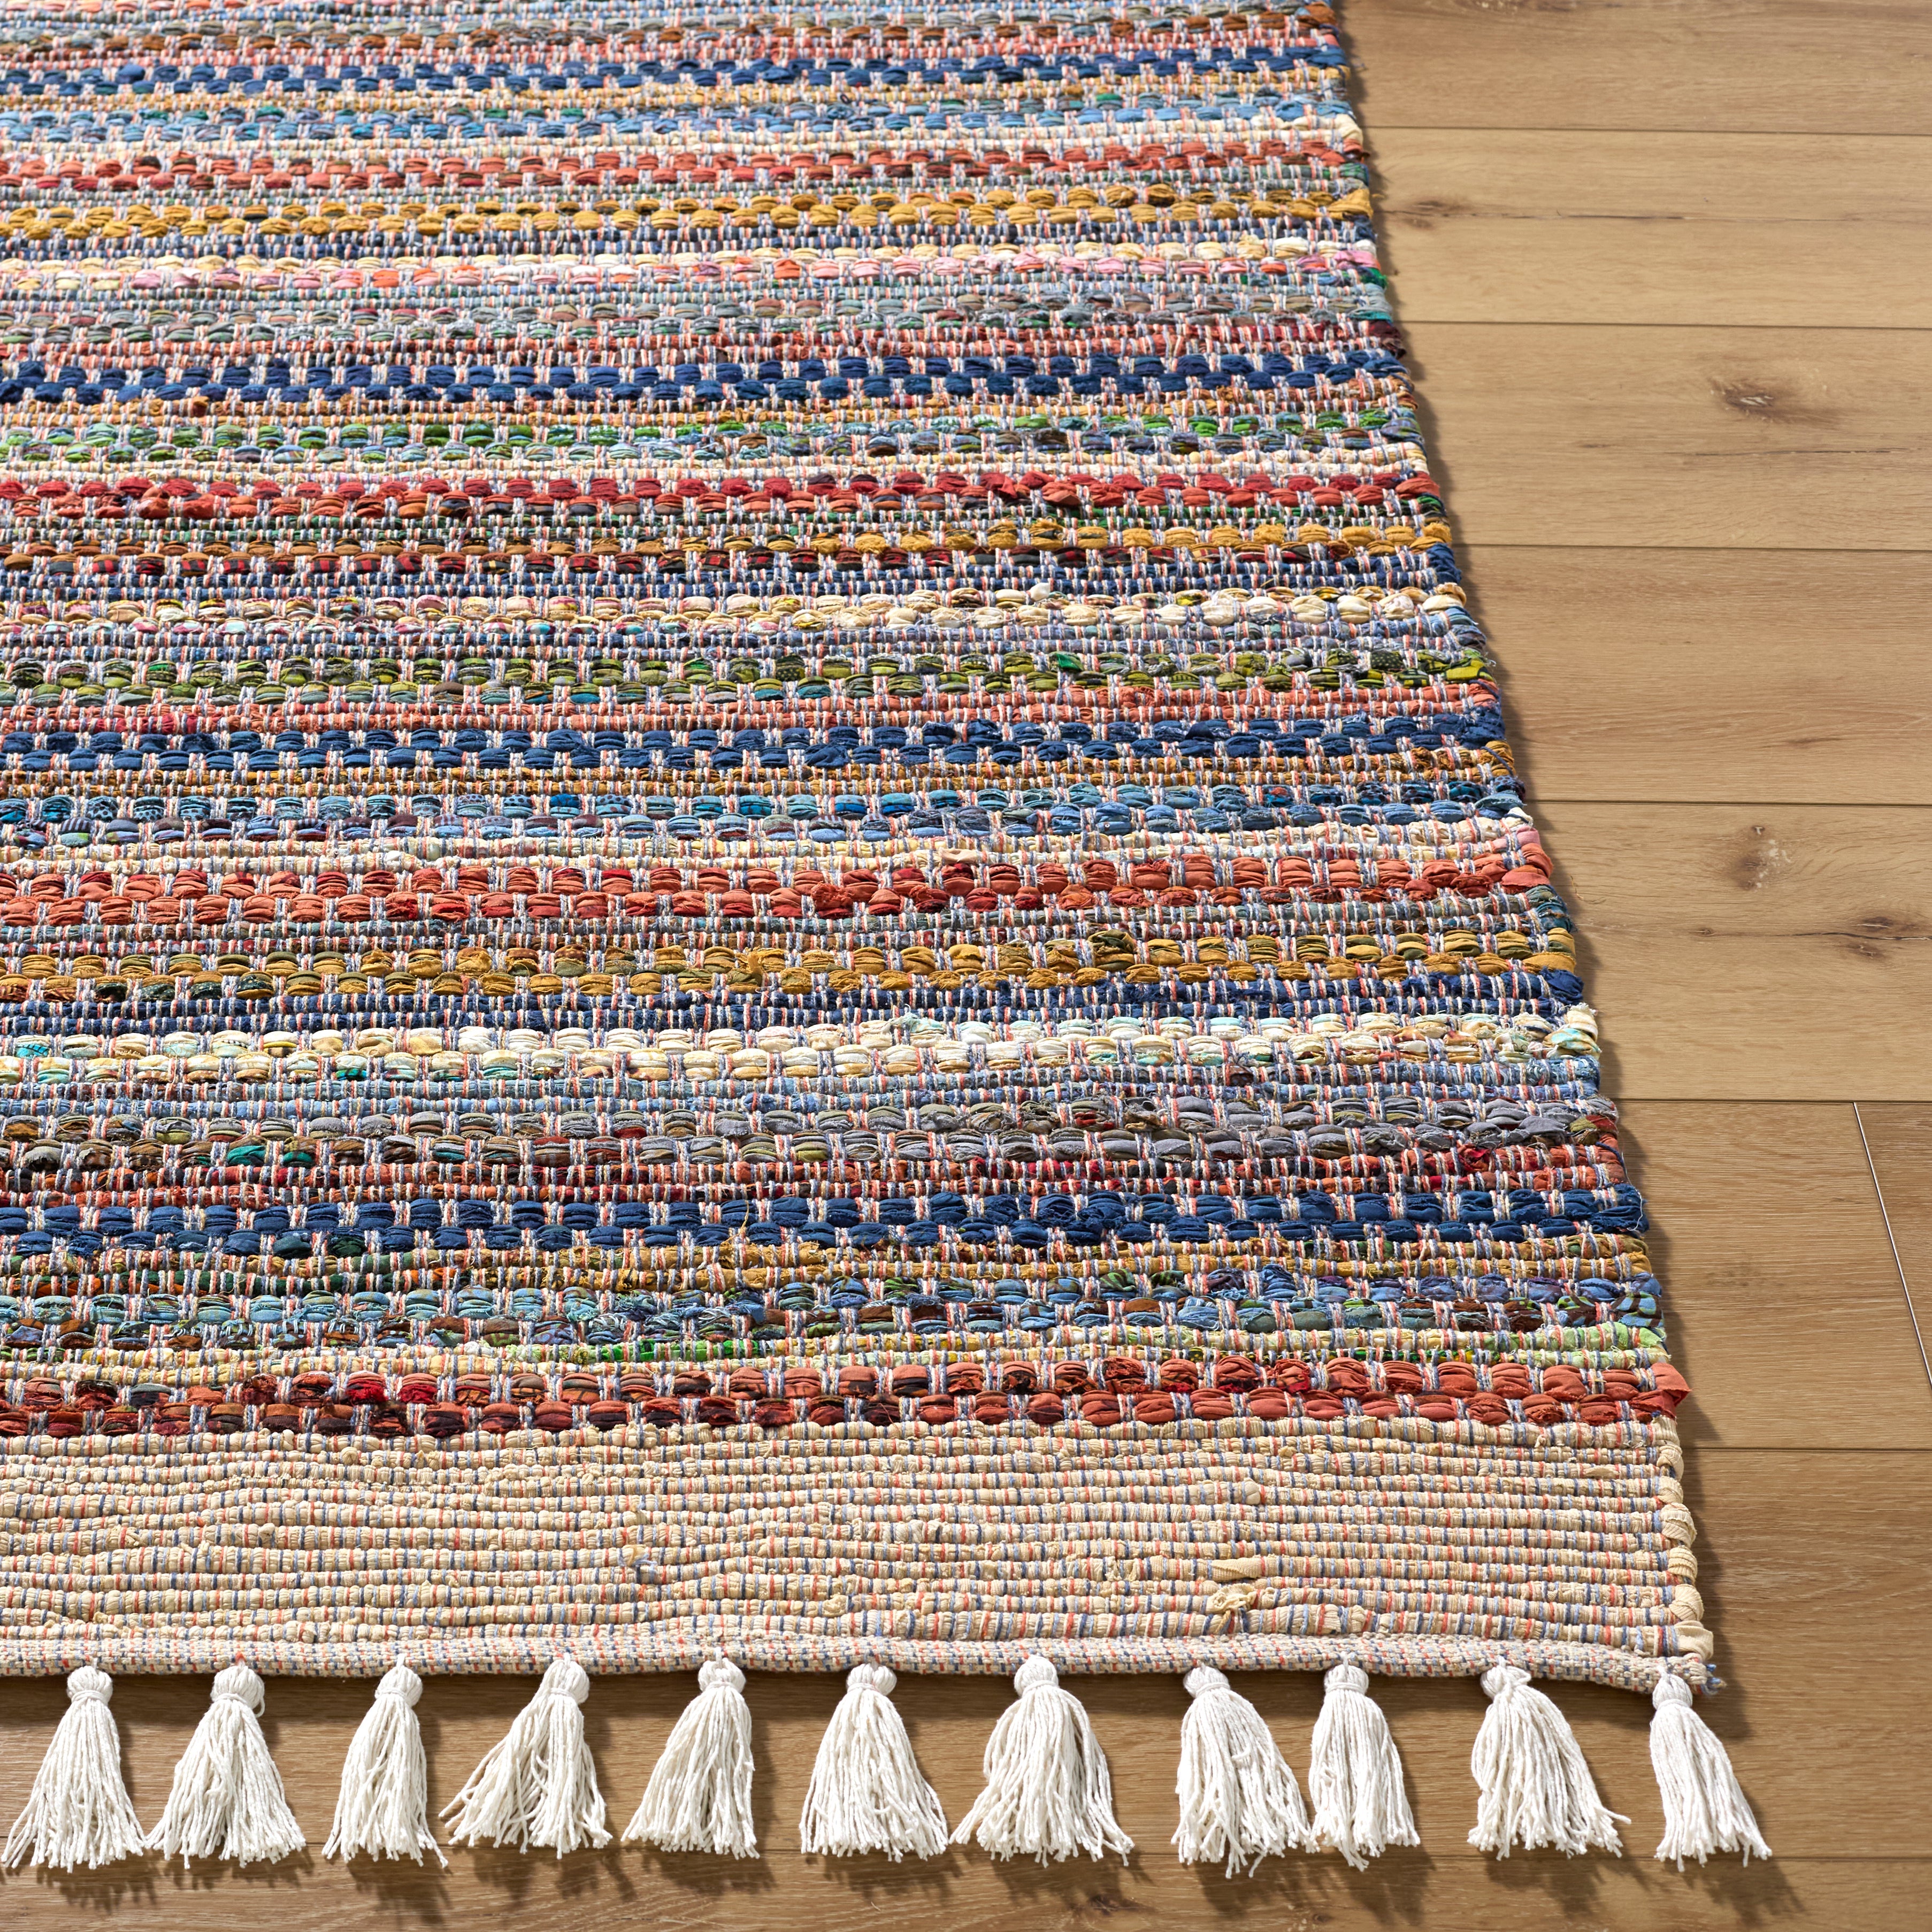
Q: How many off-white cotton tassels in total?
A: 11